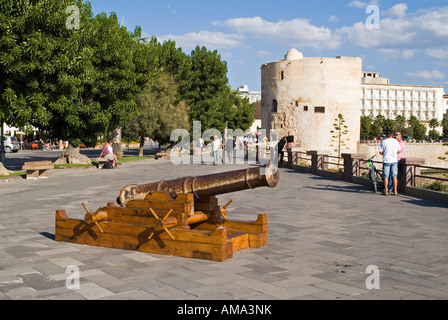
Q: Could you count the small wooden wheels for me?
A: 3